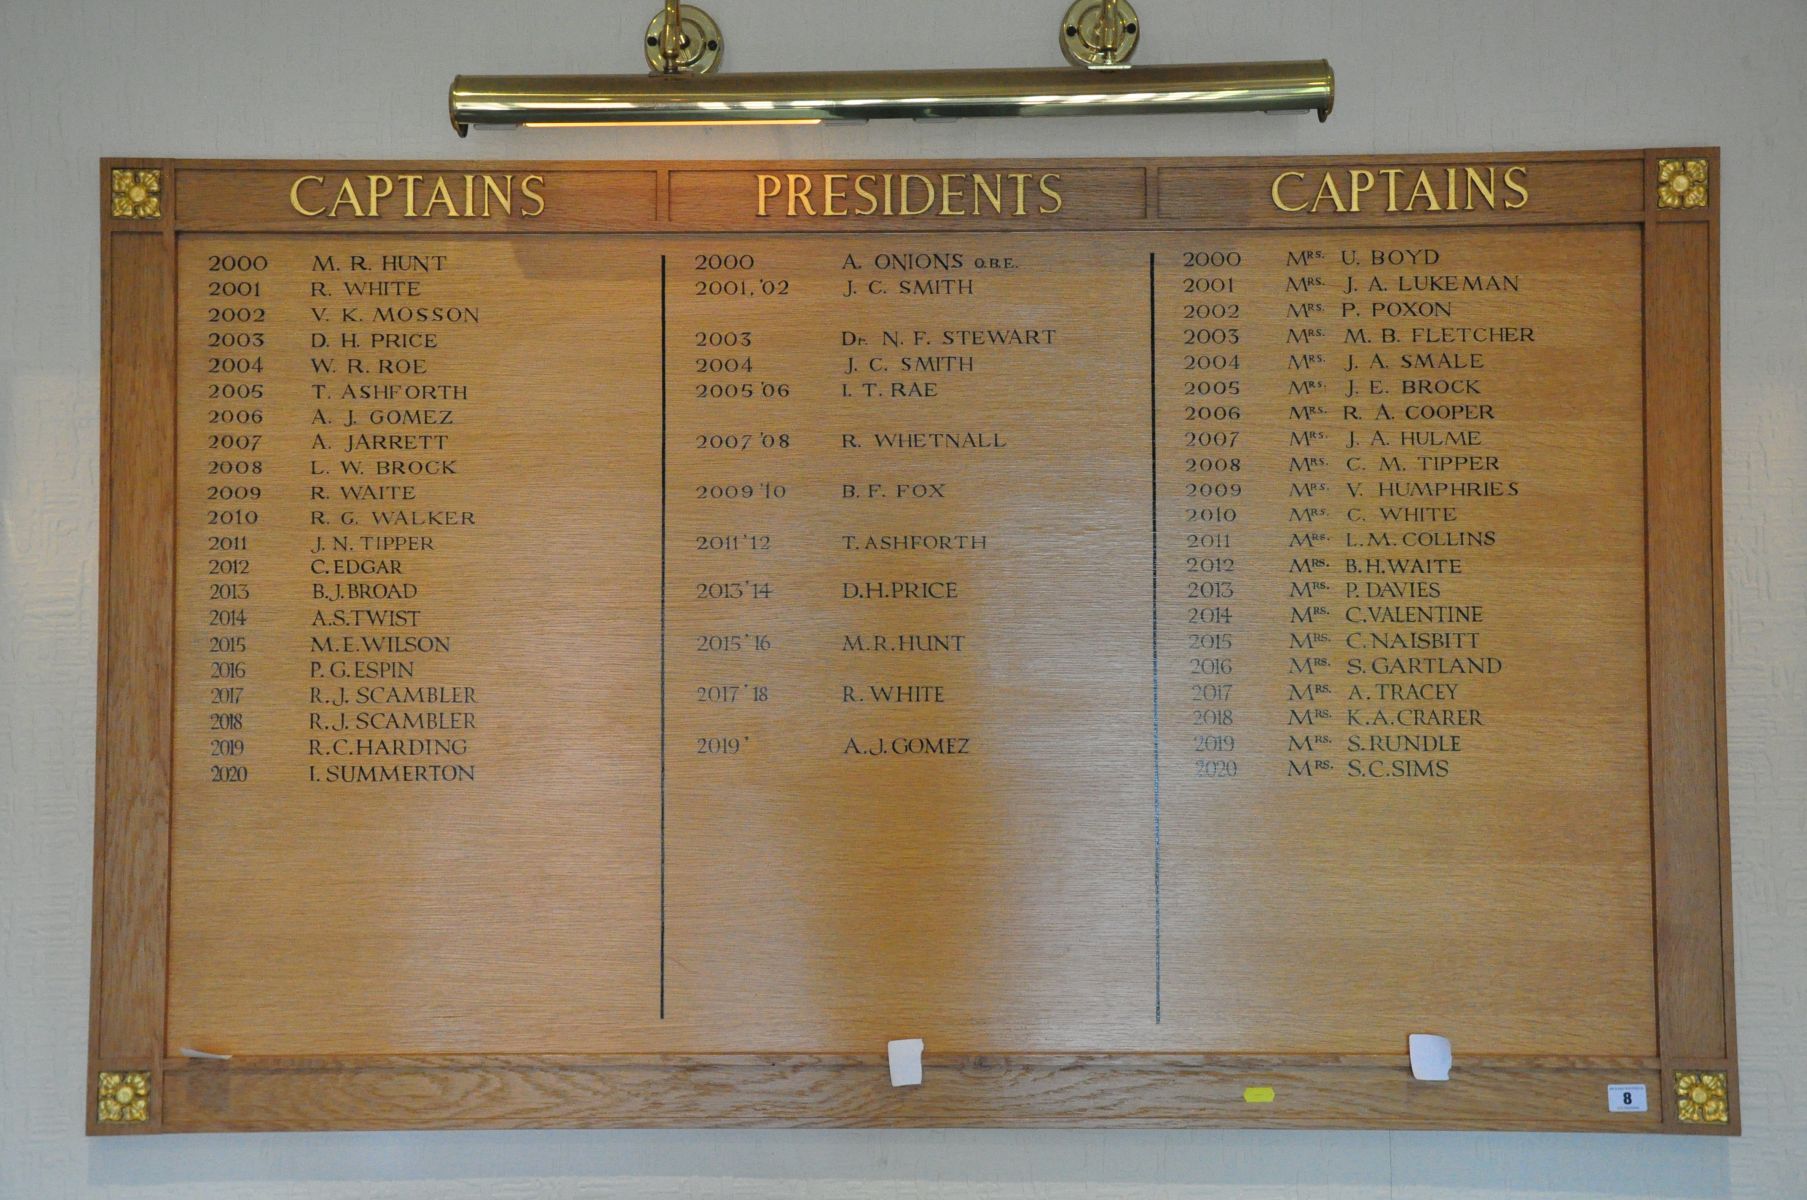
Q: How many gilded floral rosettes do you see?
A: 4